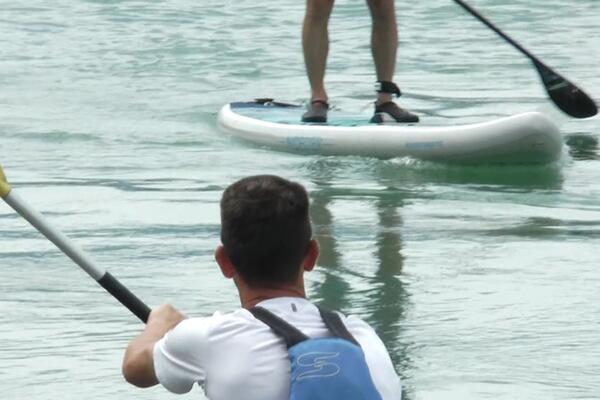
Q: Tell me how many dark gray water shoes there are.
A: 2